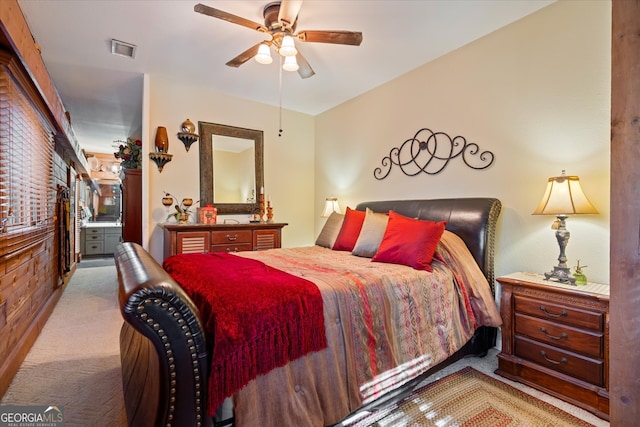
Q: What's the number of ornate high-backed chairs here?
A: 0